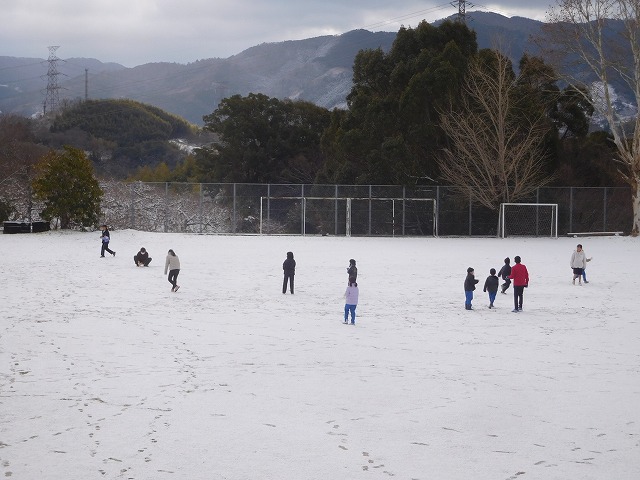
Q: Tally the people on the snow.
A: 12